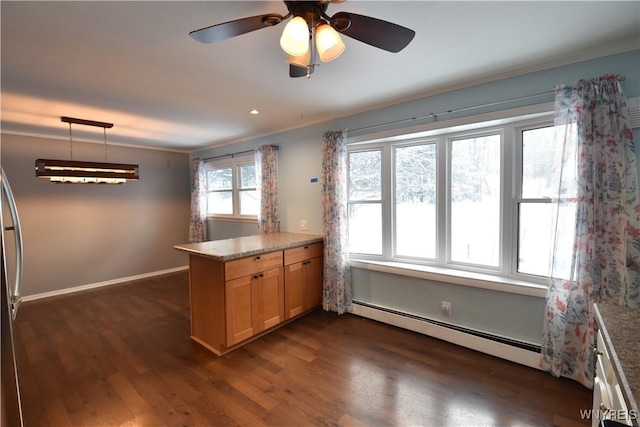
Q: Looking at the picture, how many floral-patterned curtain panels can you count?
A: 4